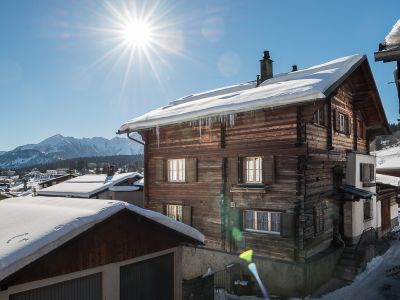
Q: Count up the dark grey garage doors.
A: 2